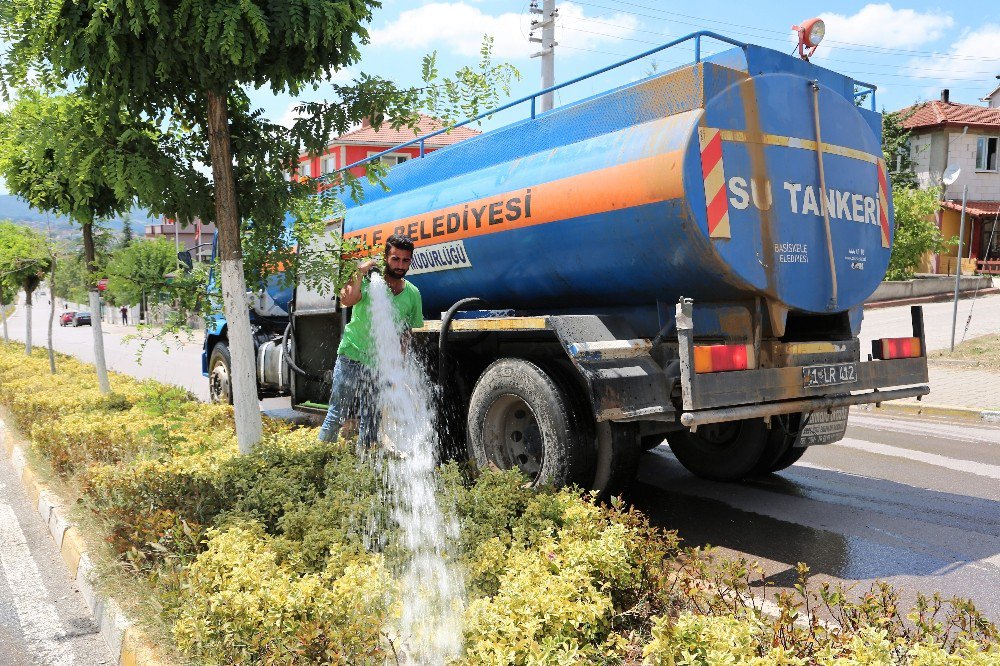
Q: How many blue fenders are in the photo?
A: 1